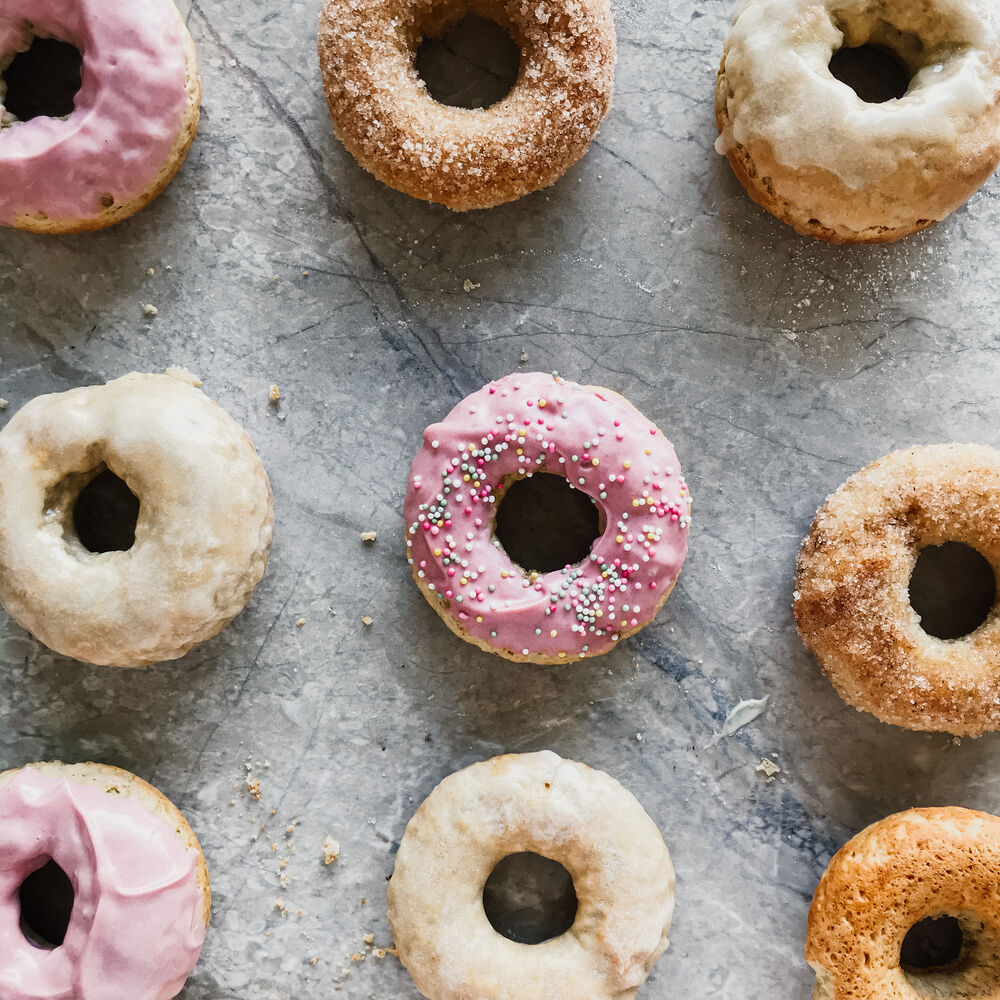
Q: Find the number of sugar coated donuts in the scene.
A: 2